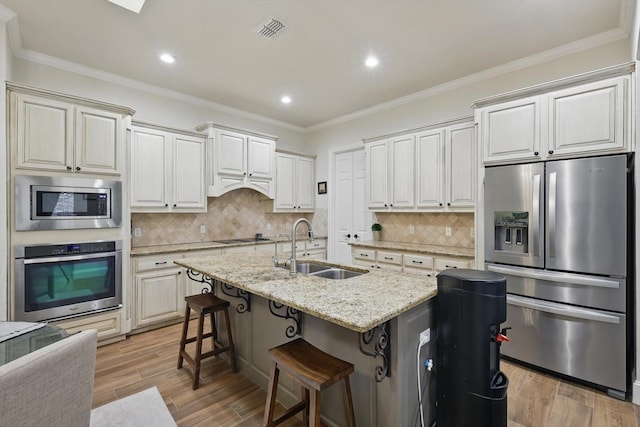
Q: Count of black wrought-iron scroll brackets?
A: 4